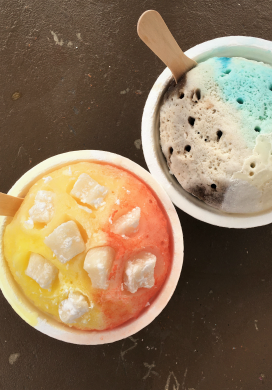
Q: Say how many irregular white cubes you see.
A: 8